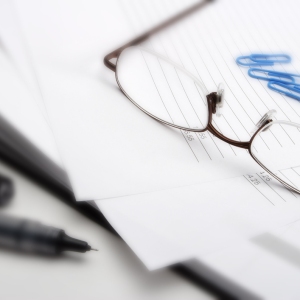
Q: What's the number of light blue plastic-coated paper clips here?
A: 3